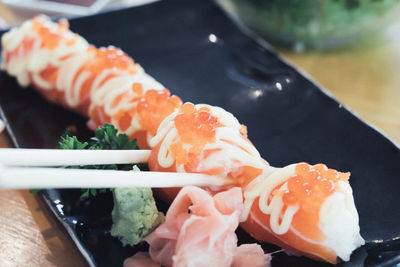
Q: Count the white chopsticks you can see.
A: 2